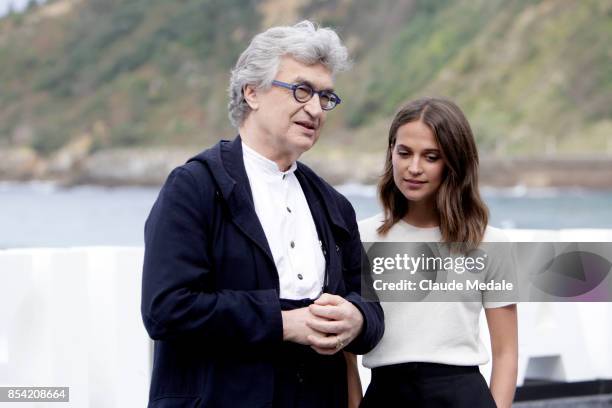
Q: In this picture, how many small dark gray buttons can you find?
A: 4